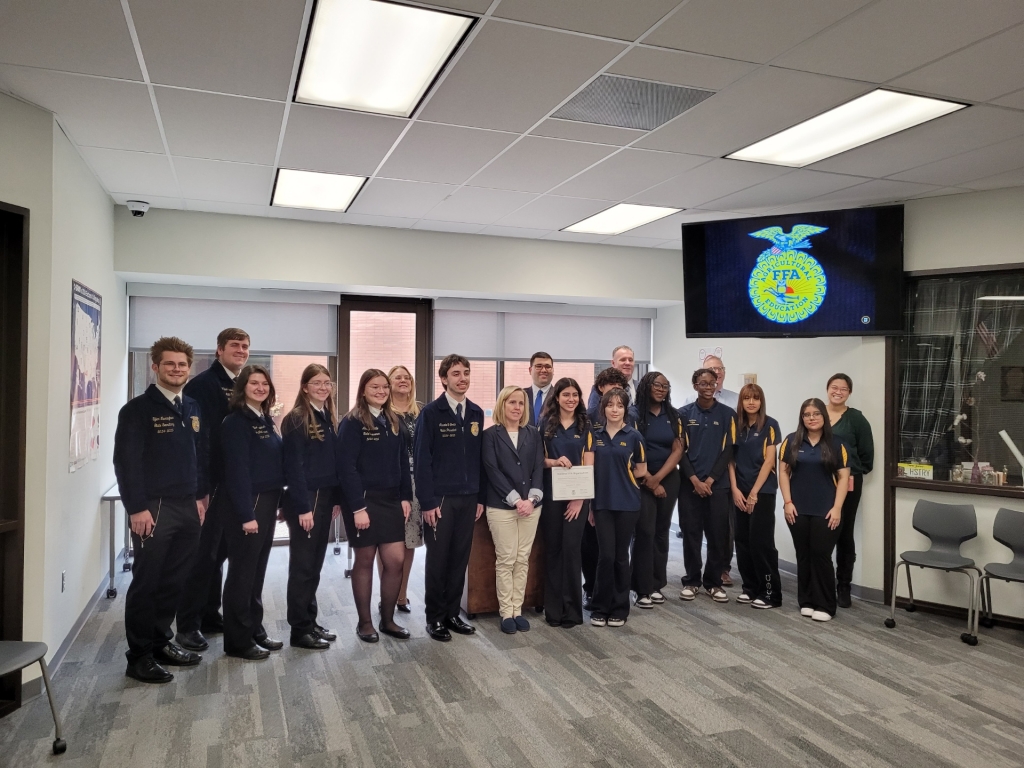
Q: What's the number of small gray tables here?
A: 1